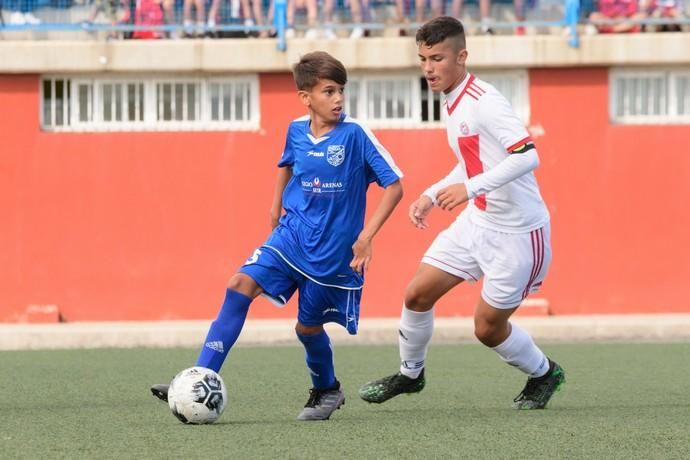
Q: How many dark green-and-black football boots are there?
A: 2